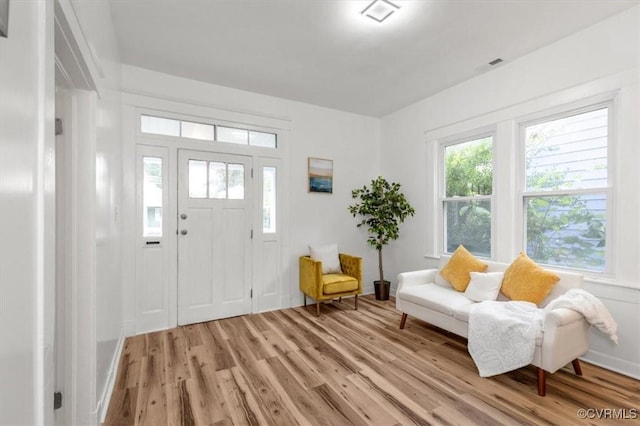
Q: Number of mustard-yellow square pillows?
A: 2